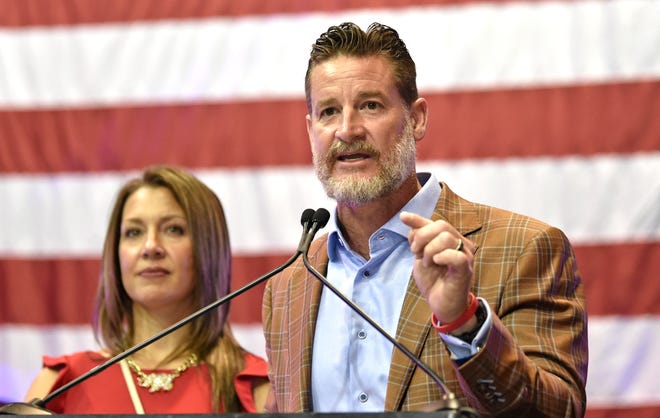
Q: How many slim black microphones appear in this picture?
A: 2